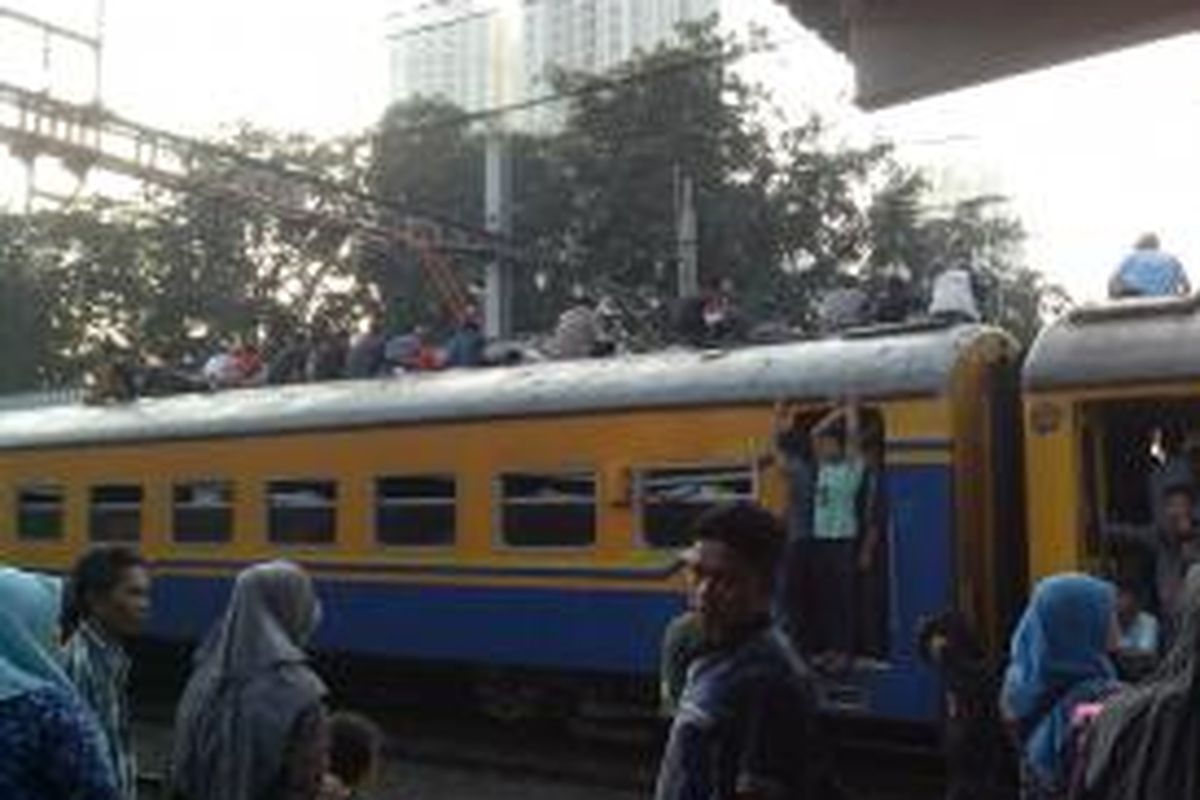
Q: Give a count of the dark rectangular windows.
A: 7